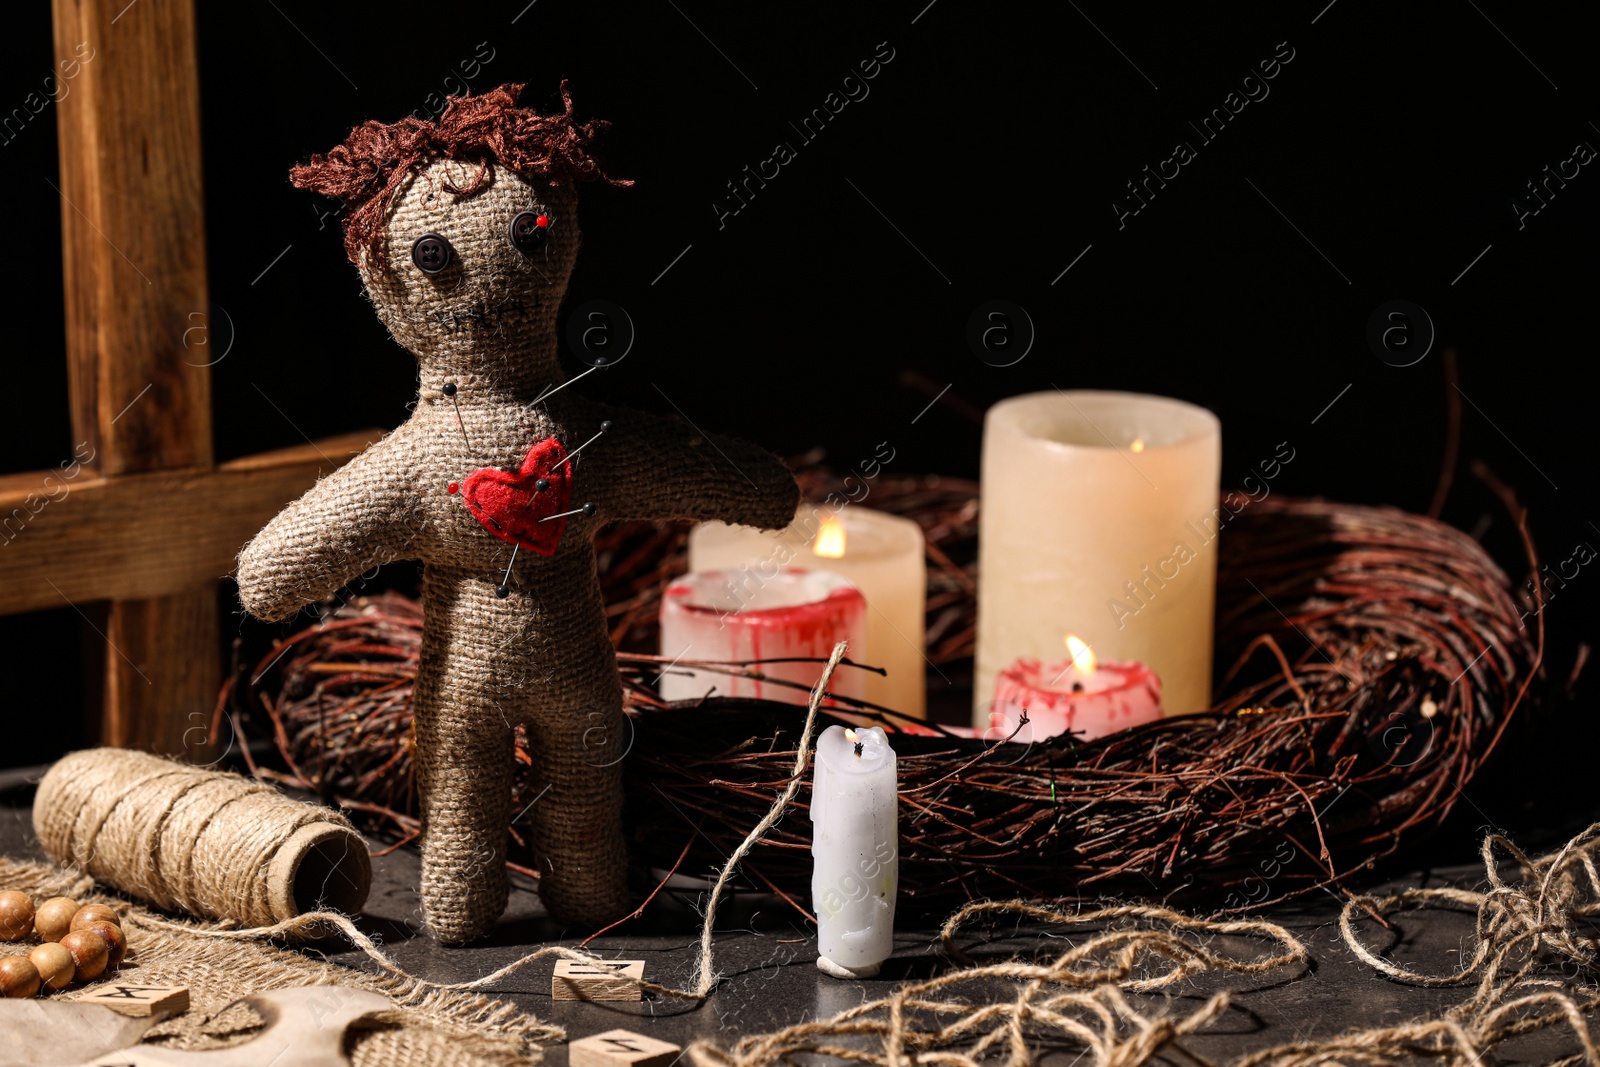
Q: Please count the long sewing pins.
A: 8